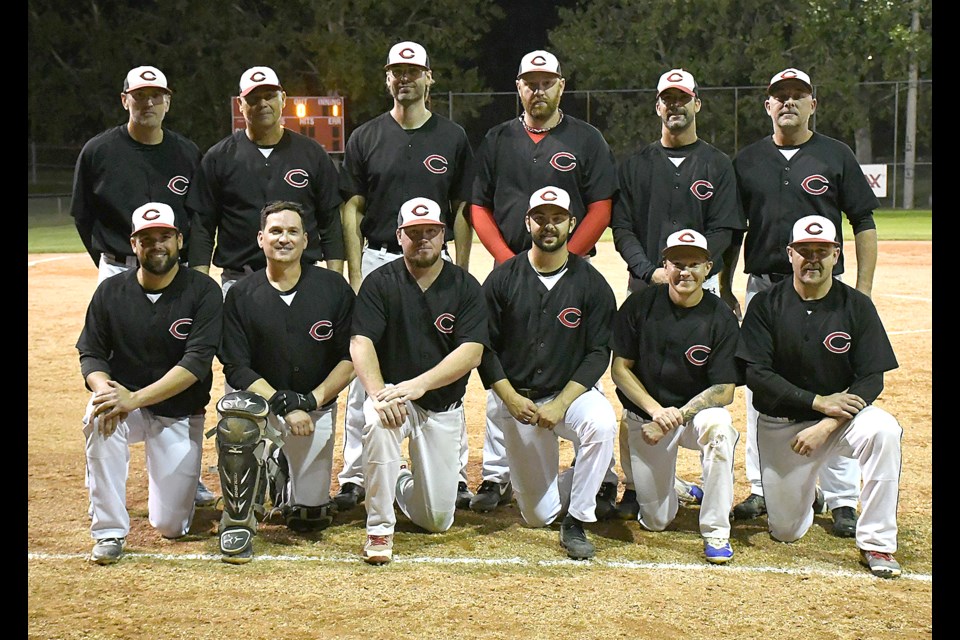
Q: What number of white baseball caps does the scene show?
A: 11